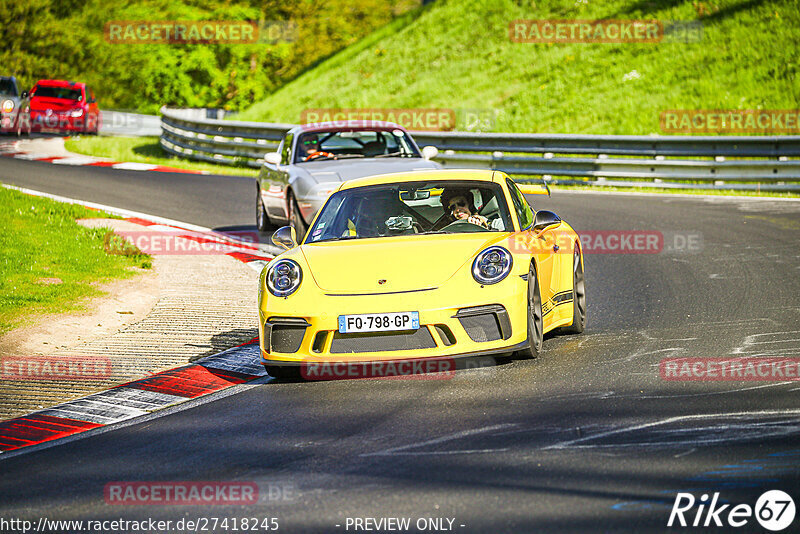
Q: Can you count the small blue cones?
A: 0